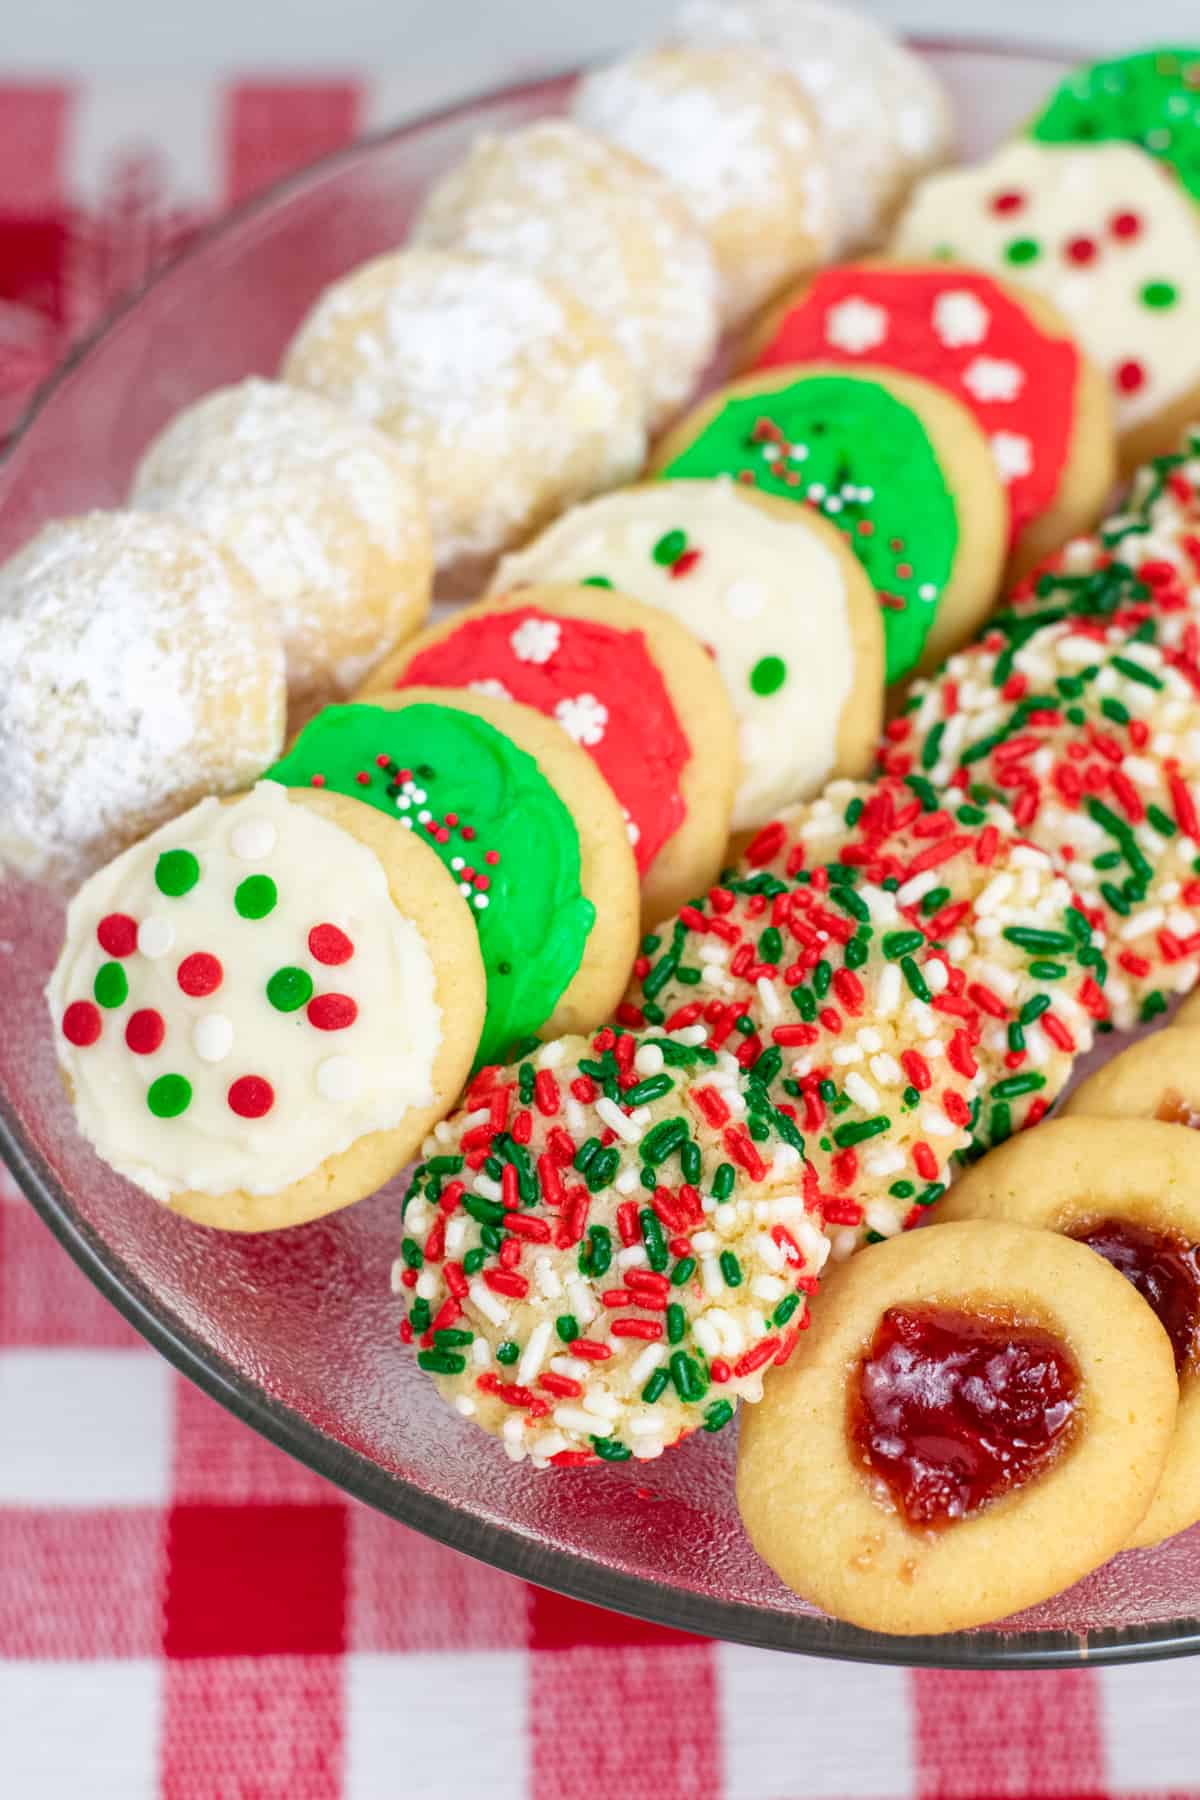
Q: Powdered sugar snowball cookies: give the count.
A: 6